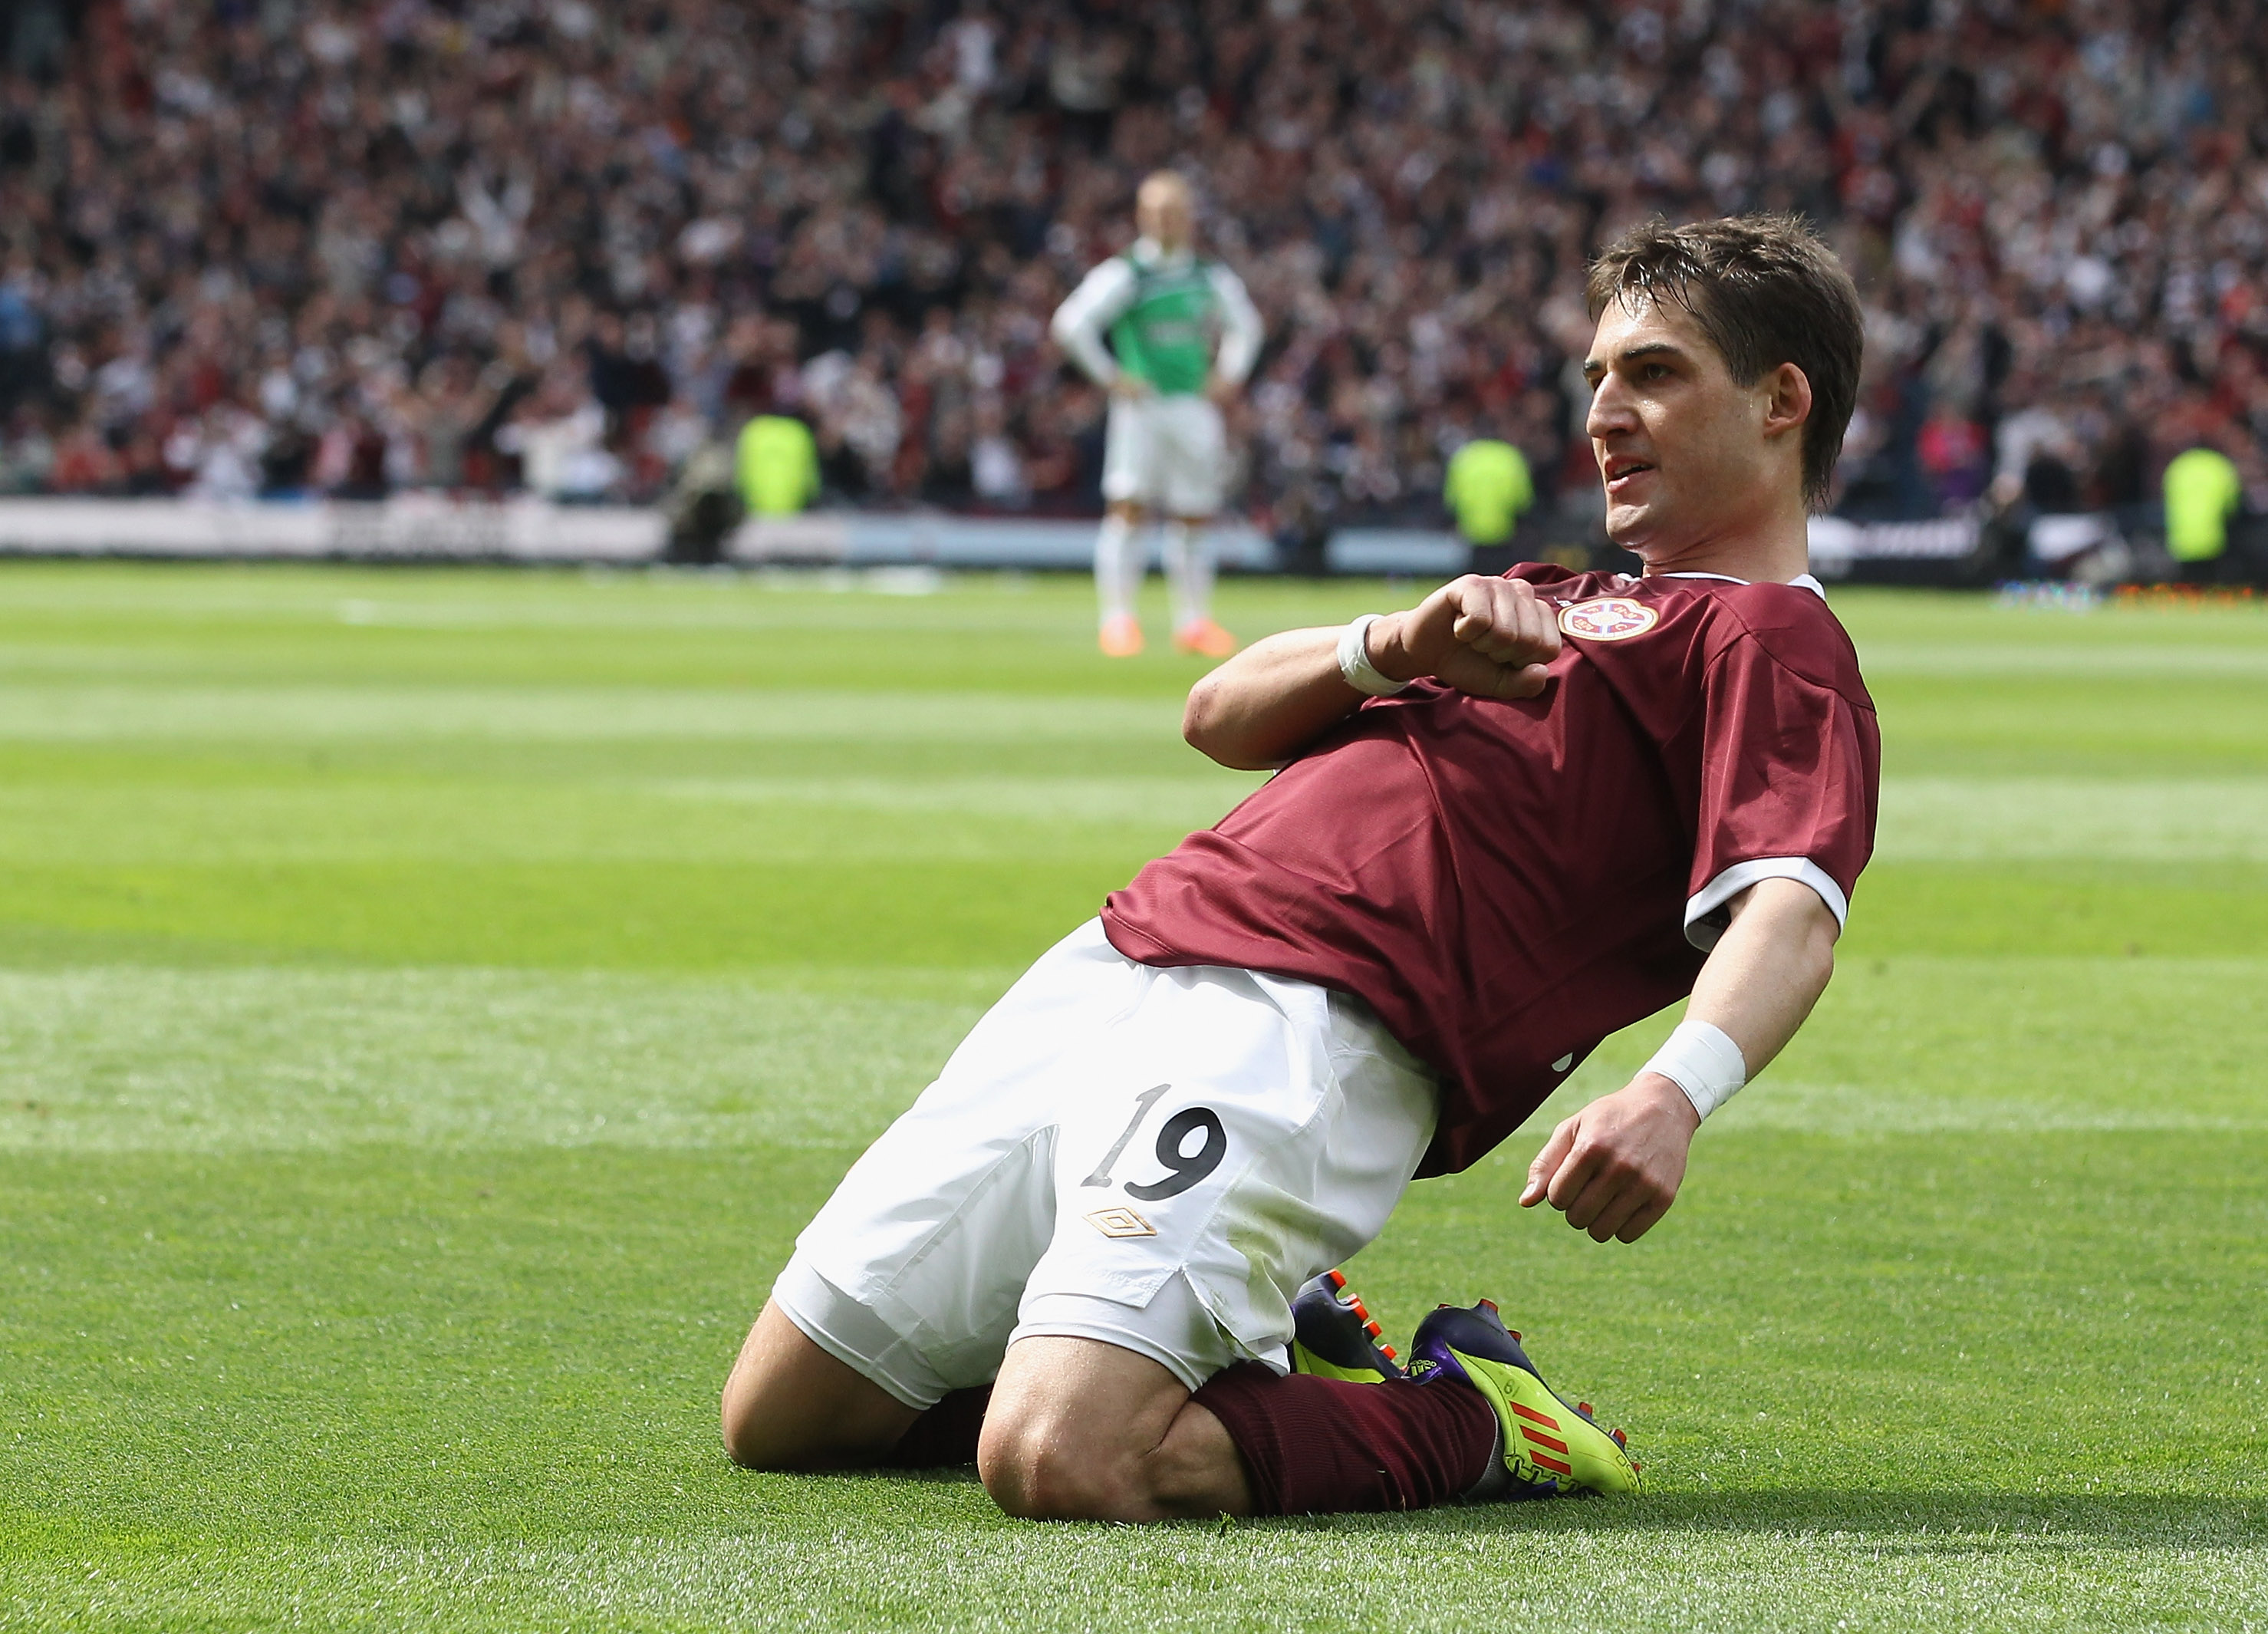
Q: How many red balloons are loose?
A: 0